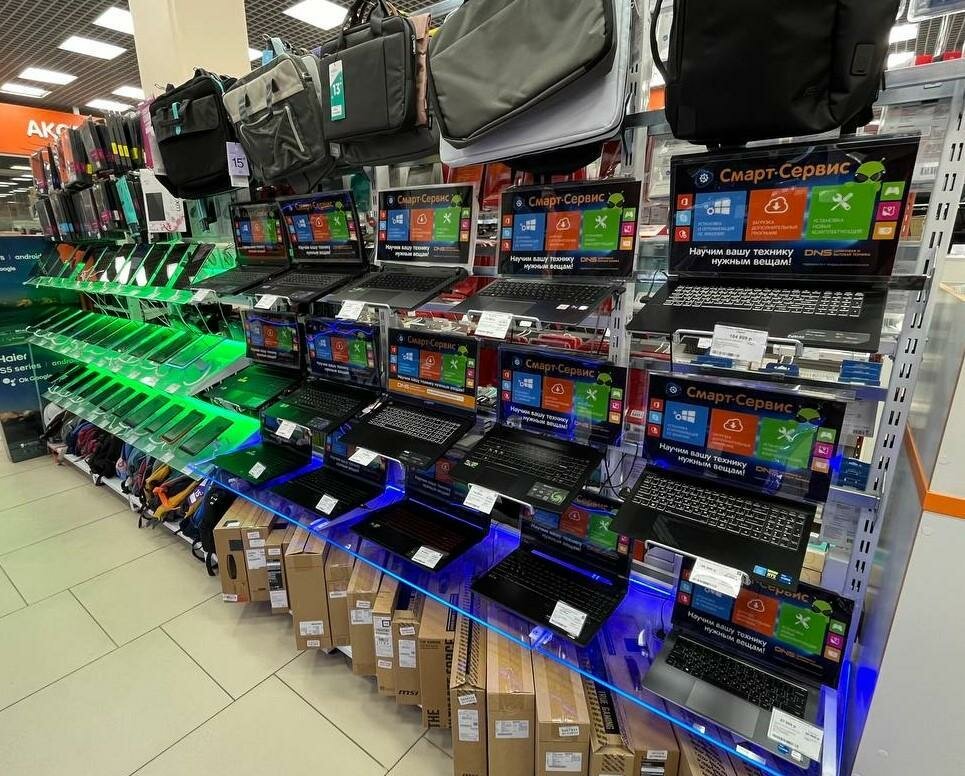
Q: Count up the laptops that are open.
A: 15